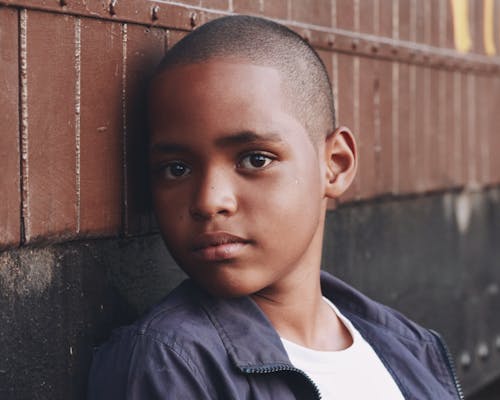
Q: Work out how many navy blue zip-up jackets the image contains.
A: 1